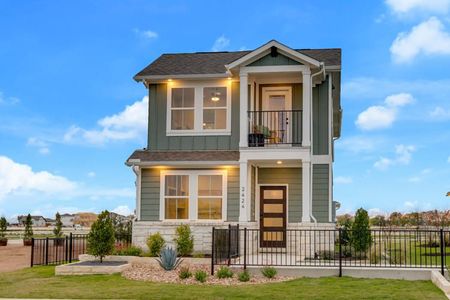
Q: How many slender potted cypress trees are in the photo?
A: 3